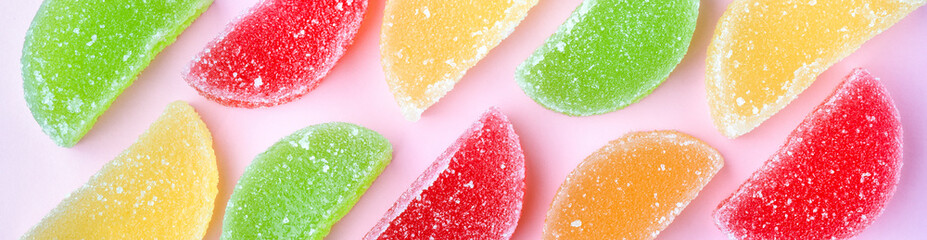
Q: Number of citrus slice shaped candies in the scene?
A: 10